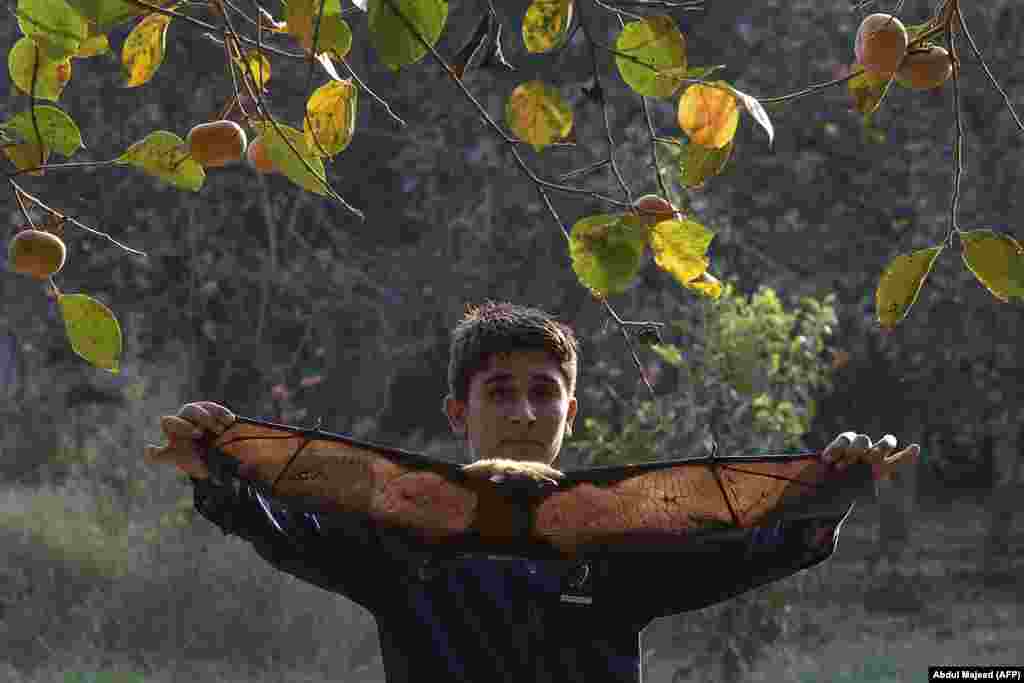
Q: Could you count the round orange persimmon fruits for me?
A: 6